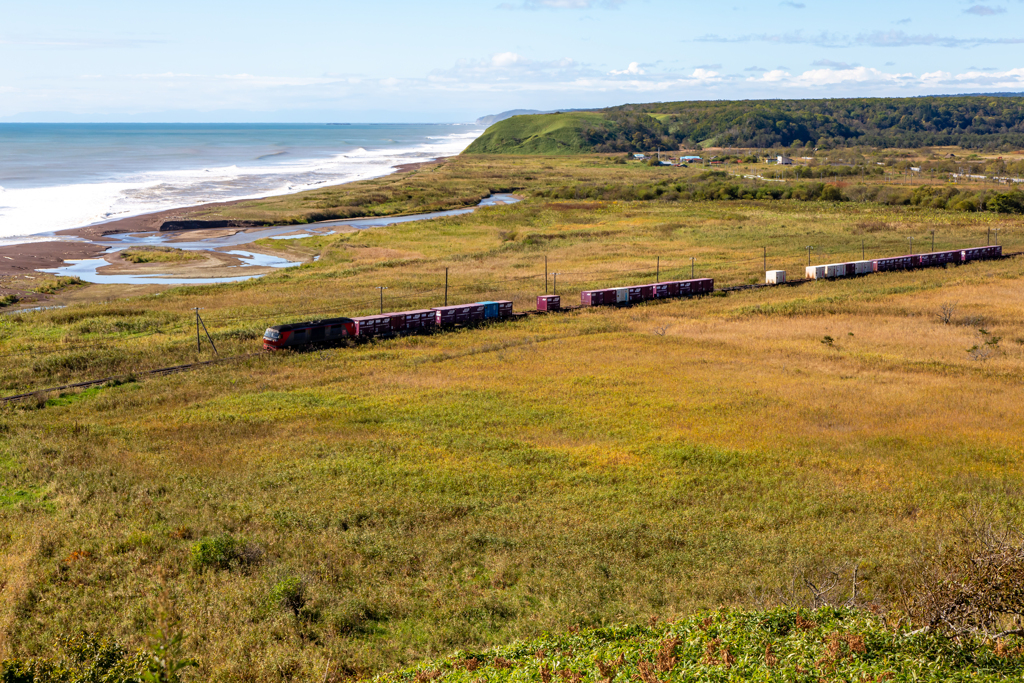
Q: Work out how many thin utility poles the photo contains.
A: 14